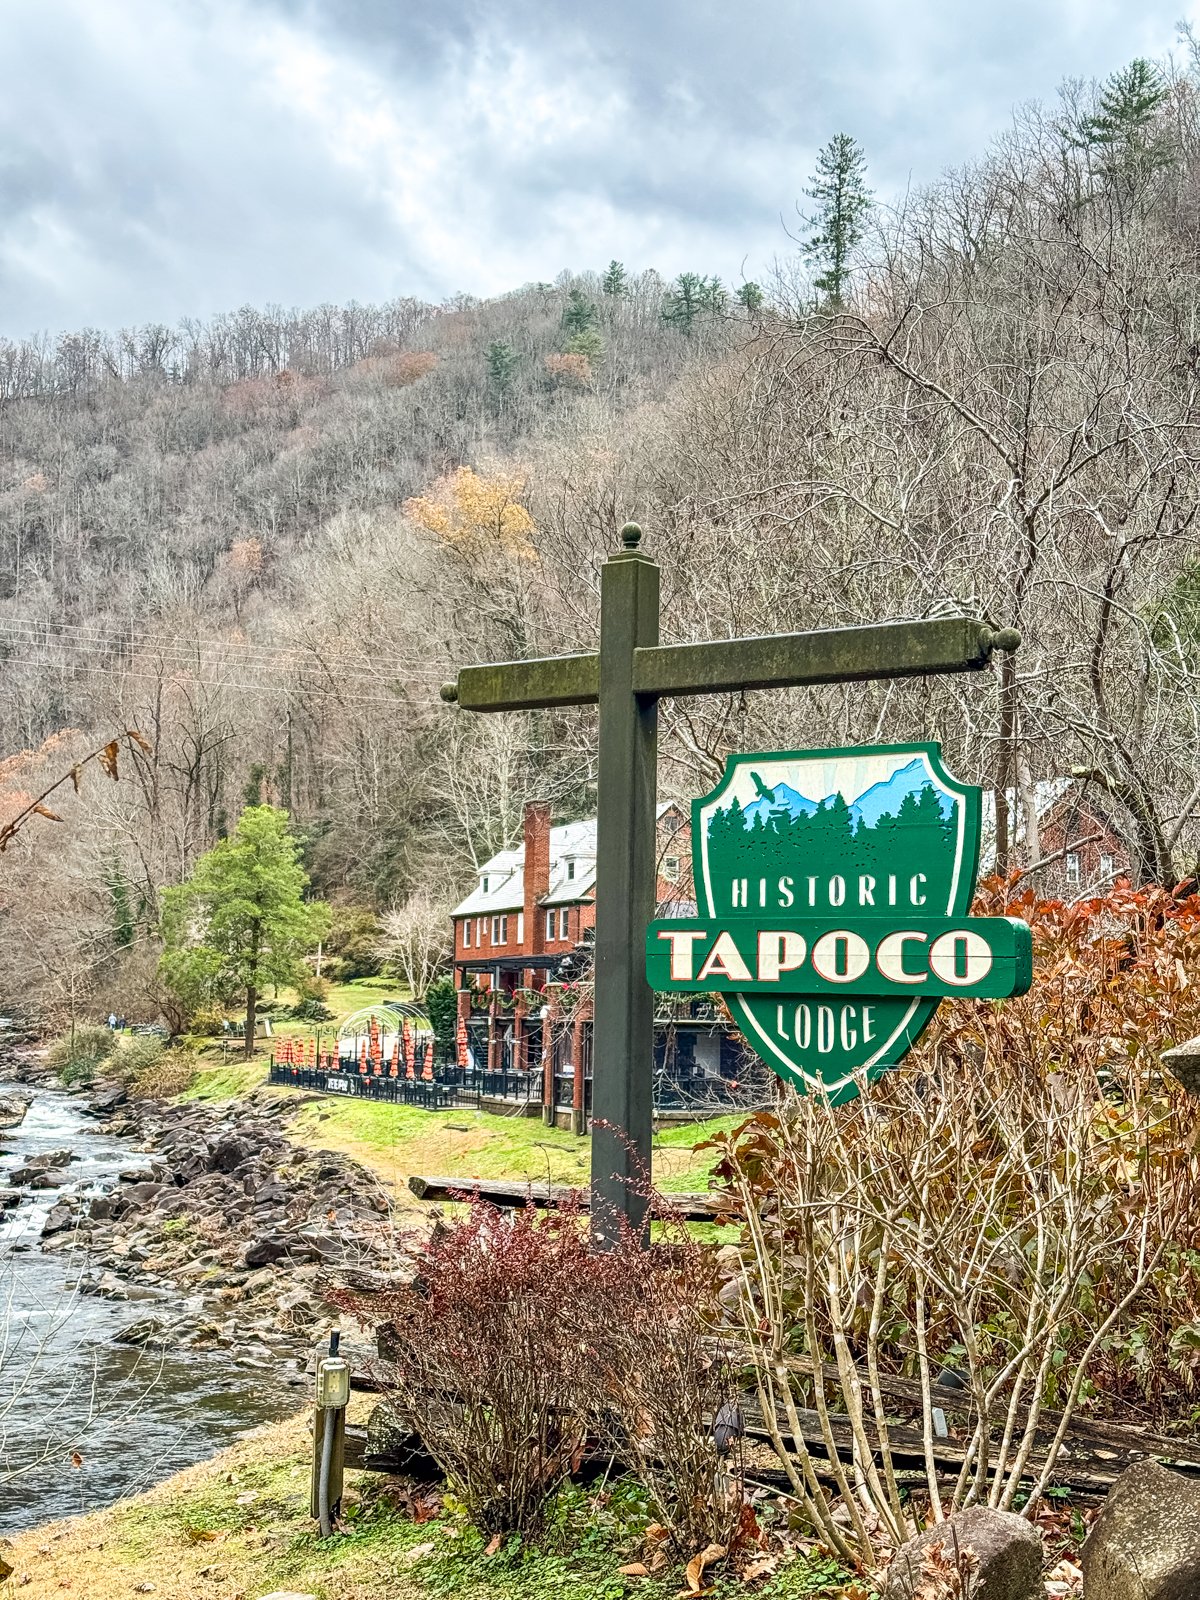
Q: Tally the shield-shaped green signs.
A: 1